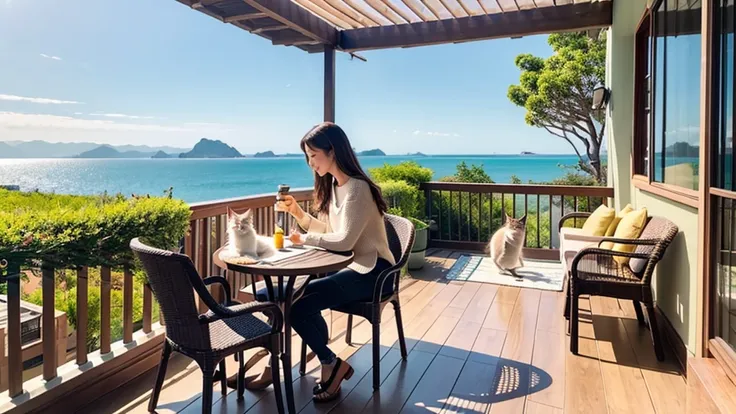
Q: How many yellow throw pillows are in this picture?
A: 3